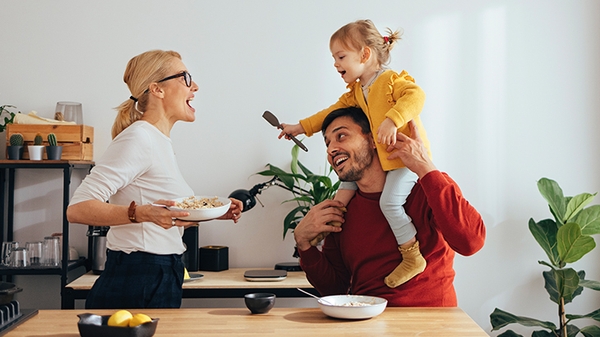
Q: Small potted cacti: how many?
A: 3